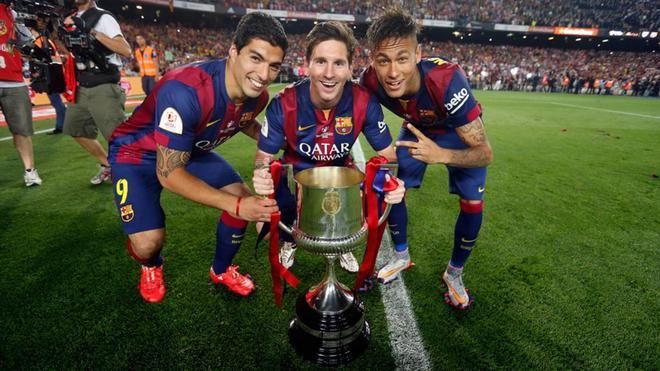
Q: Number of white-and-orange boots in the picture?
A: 2